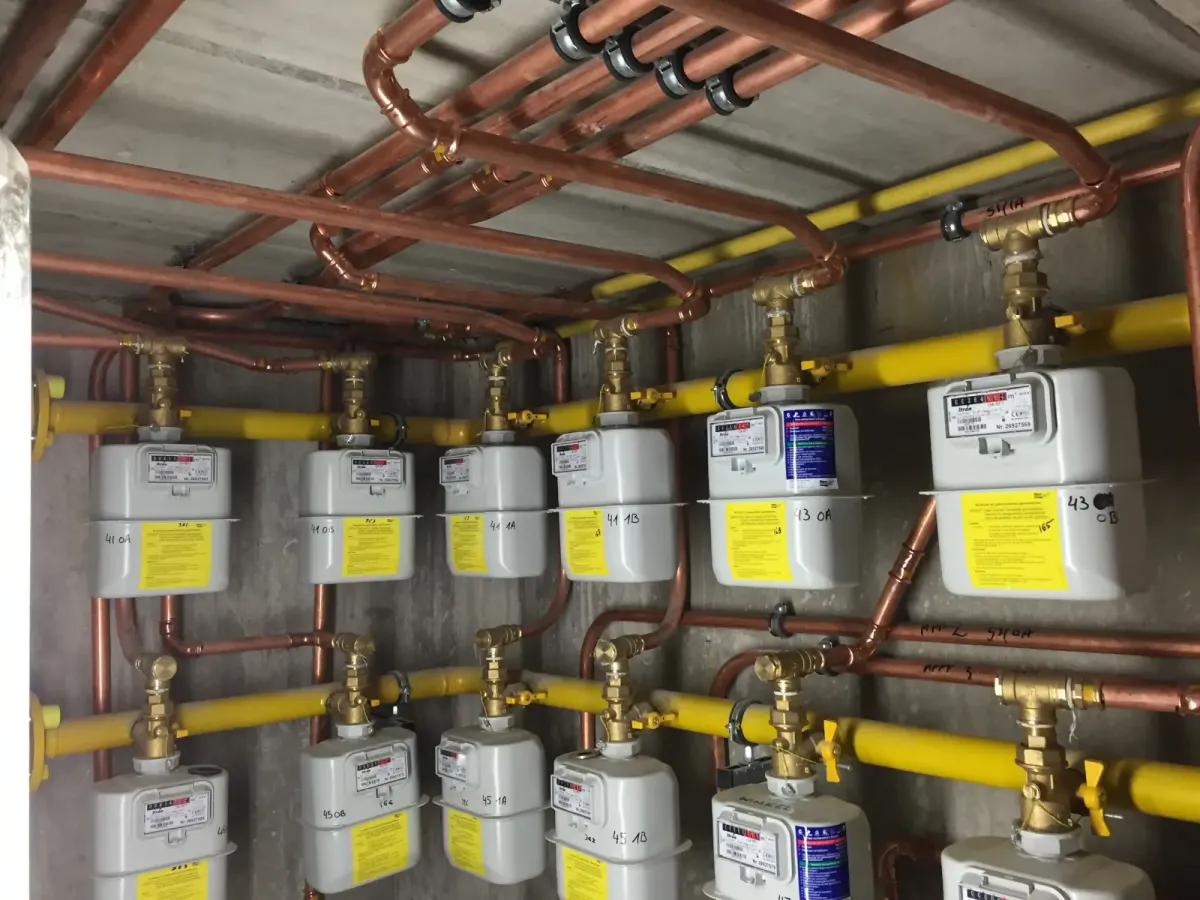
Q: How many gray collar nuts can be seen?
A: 12